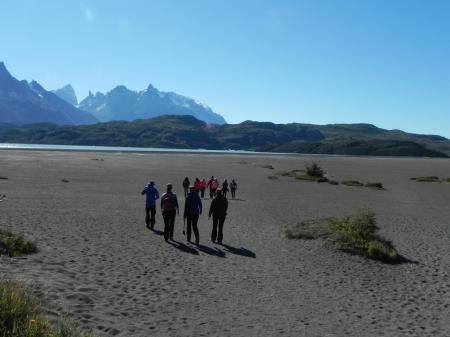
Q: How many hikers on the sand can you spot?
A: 11